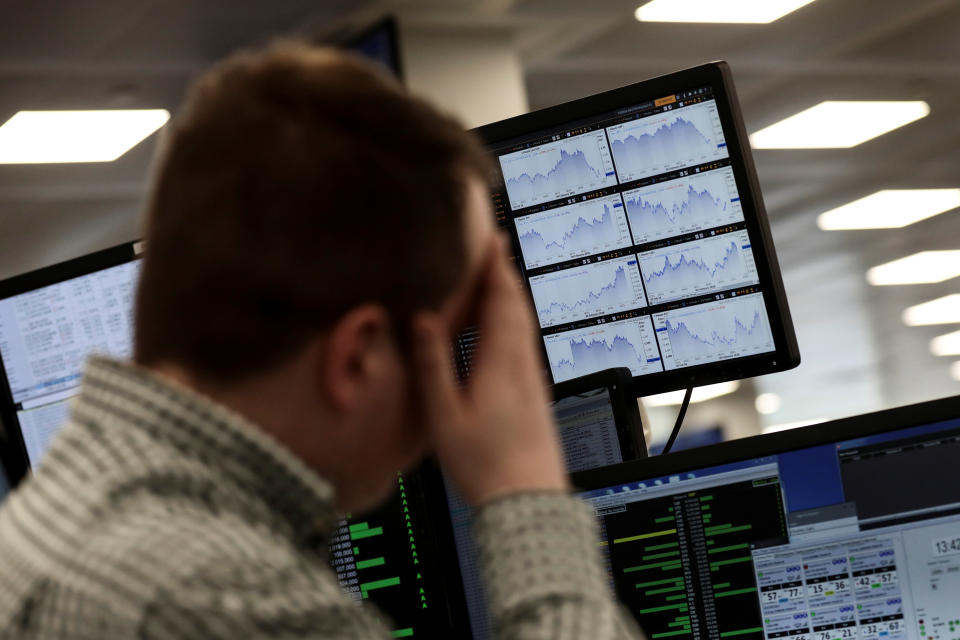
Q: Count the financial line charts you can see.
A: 8